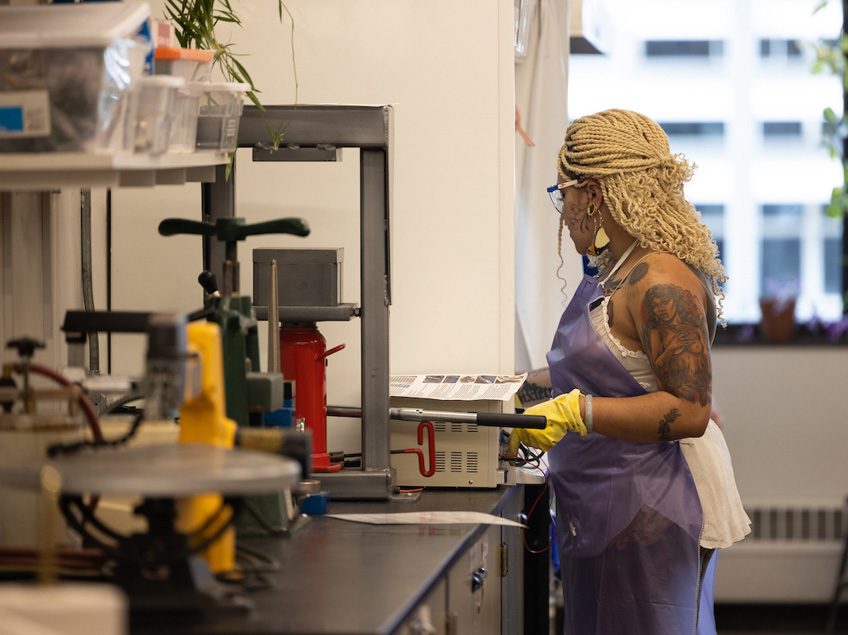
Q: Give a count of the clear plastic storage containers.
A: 5